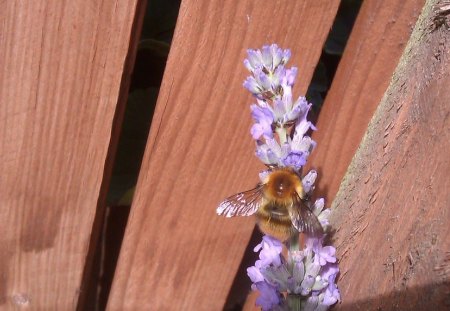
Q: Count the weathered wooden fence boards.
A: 4